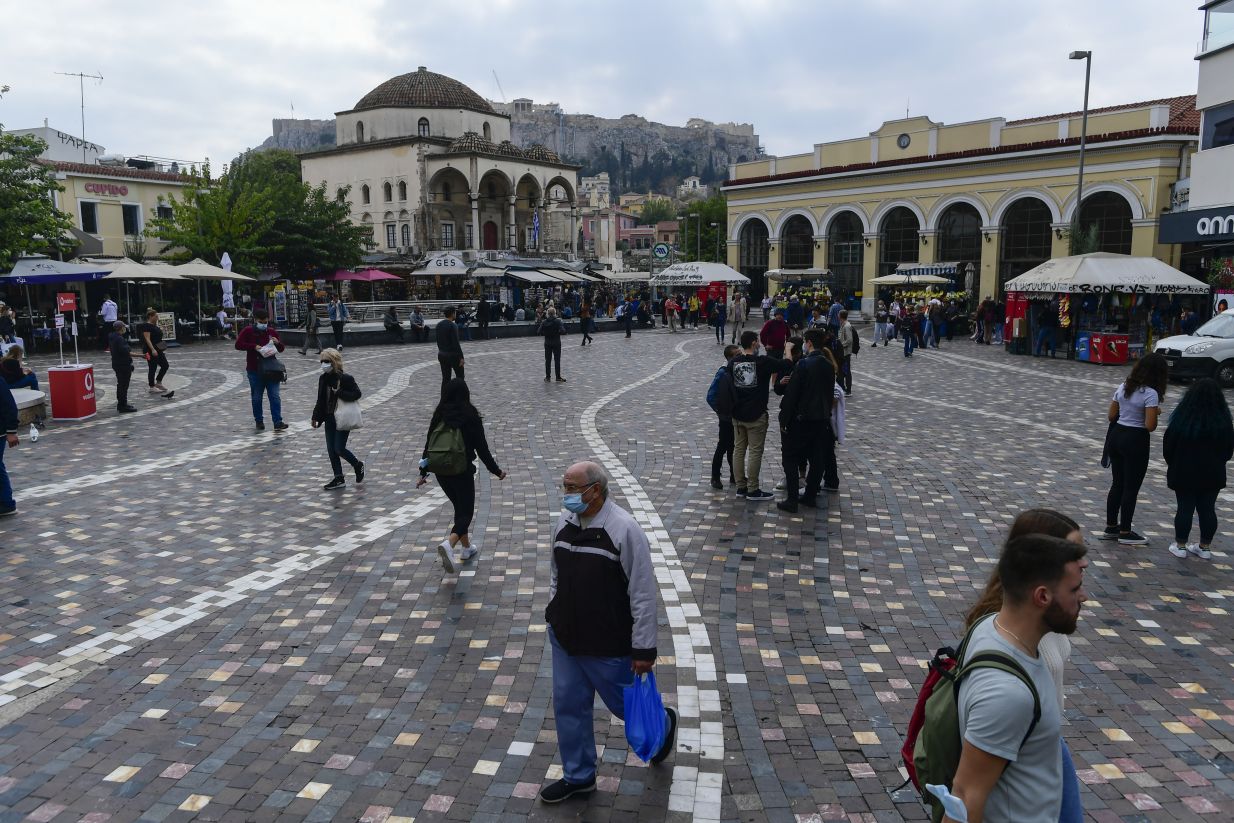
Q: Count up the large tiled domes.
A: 1